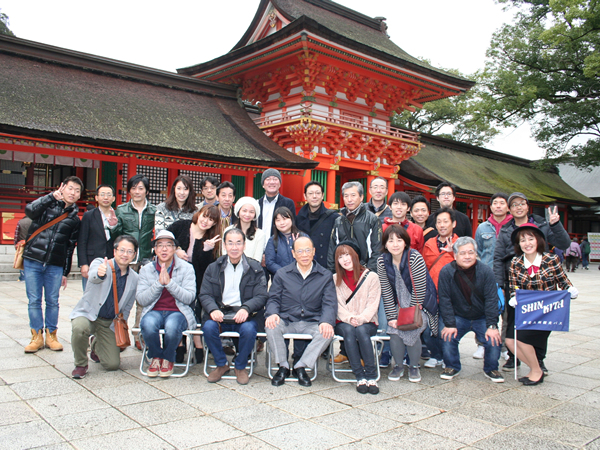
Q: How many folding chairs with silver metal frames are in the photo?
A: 4